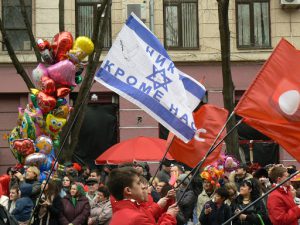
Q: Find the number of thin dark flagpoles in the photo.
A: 5